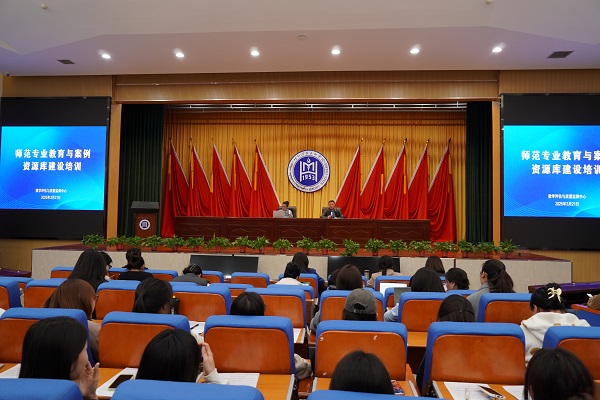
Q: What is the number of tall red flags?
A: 10